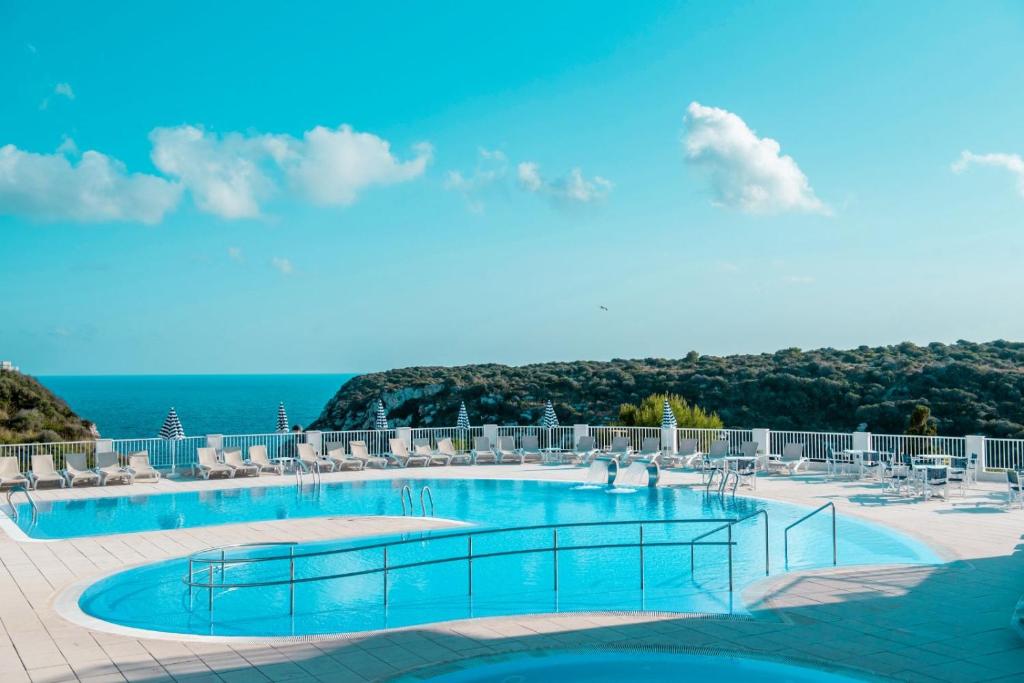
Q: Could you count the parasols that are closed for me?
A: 6